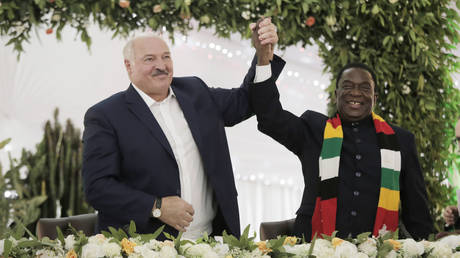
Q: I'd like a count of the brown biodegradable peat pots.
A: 0